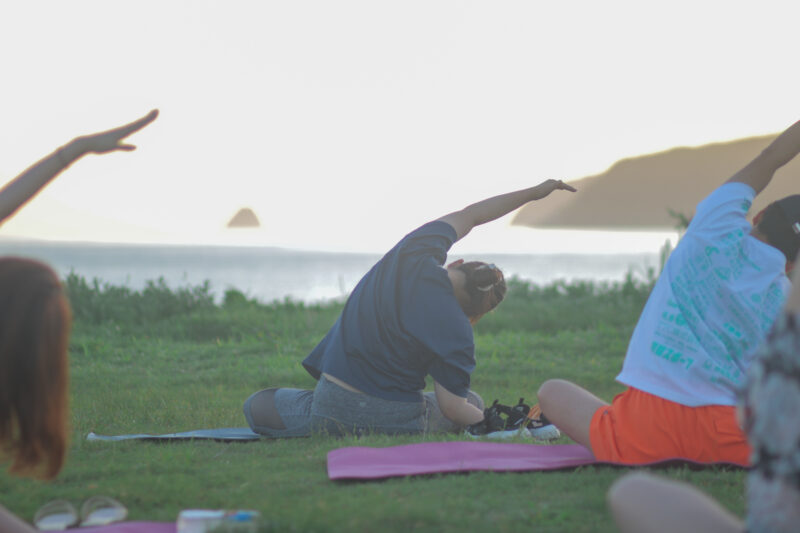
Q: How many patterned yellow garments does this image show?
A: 0